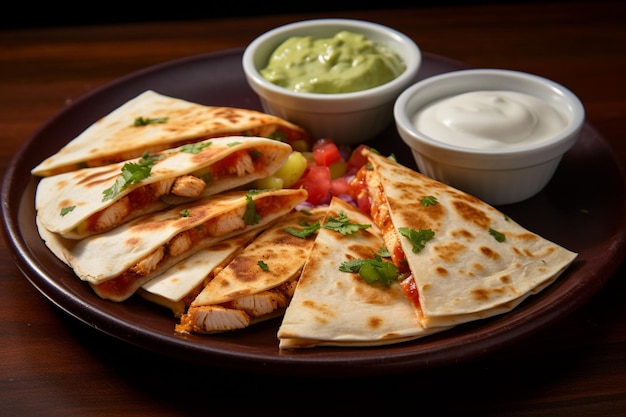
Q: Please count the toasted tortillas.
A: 7